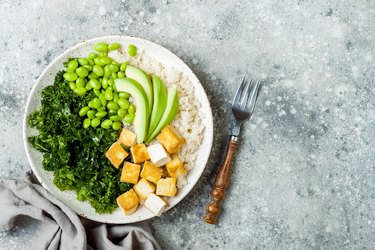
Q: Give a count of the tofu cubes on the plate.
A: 12